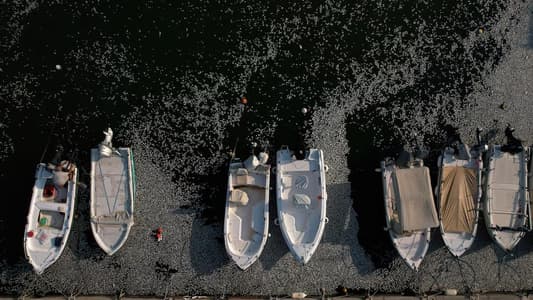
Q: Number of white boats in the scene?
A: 7